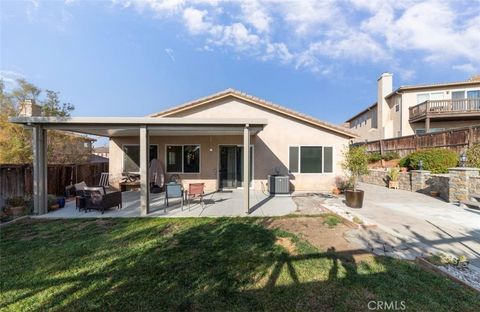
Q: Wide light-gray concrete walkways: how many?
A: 1